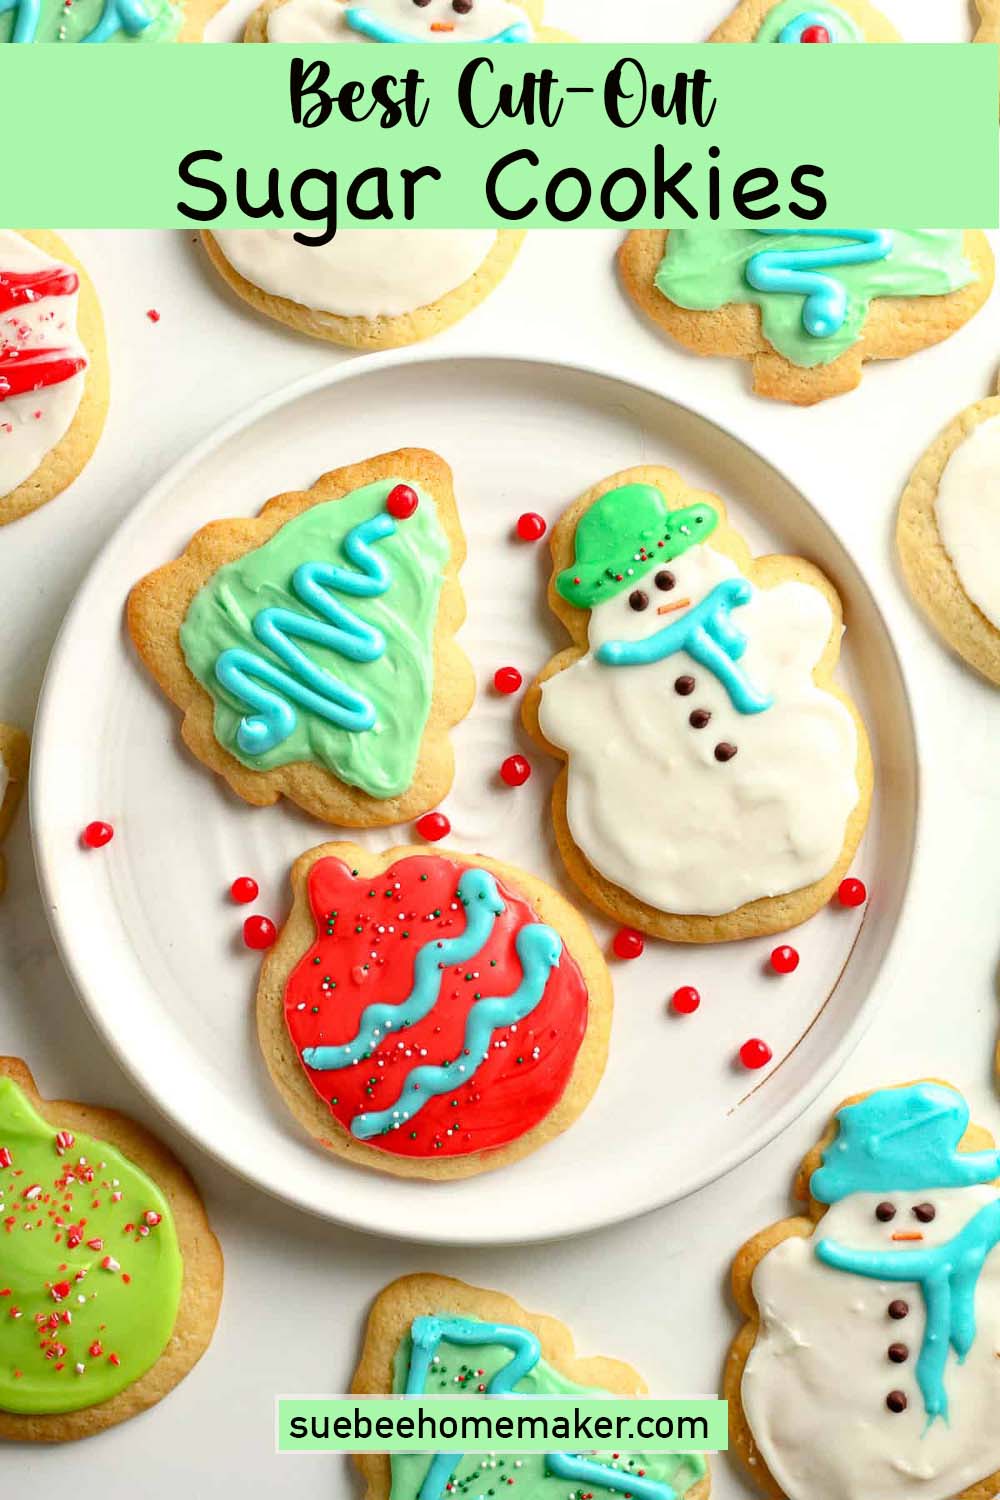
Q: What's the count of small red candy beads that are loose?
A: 12